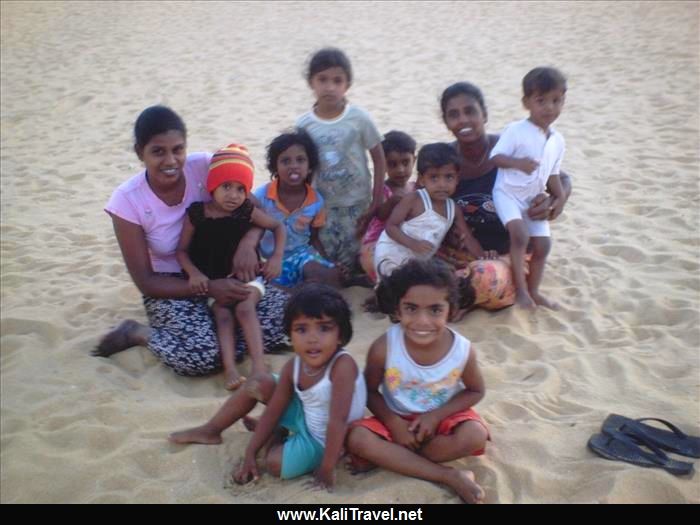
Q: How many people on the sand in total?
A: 10